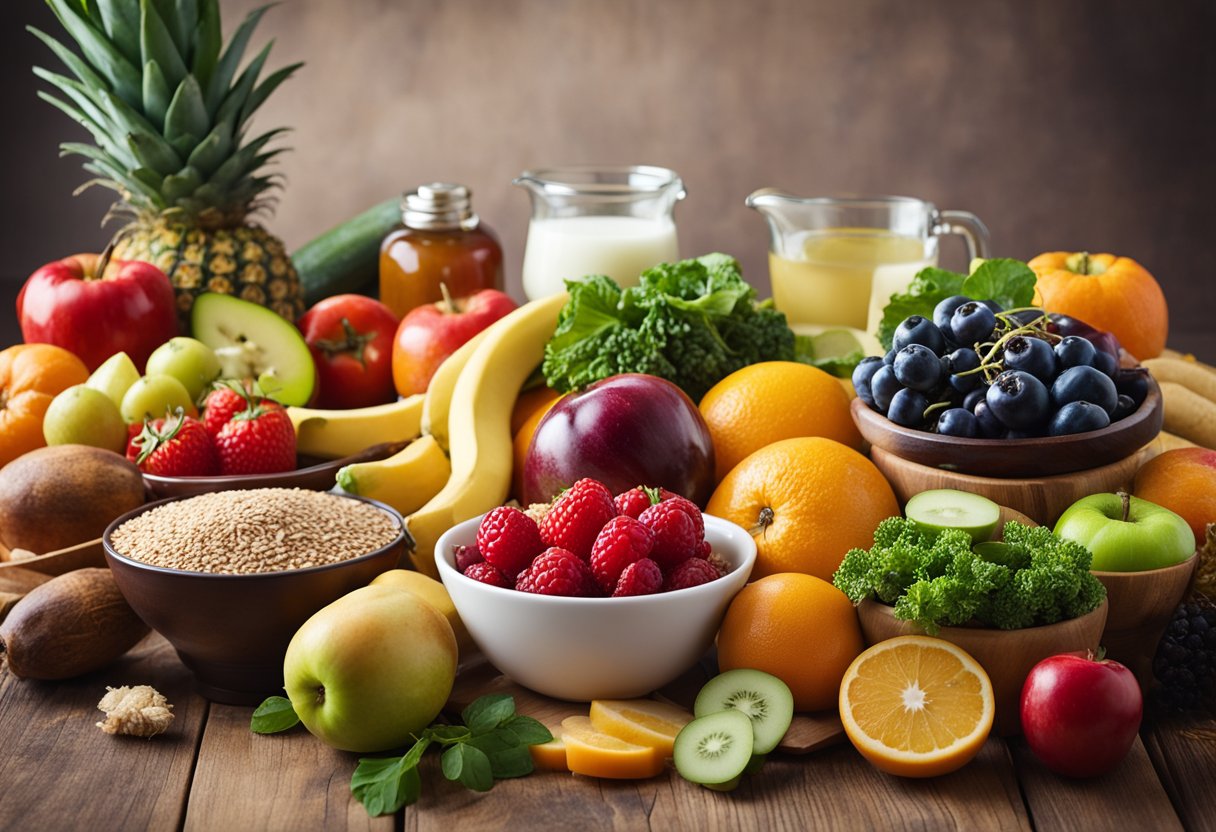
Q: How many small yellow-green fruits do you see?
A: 4